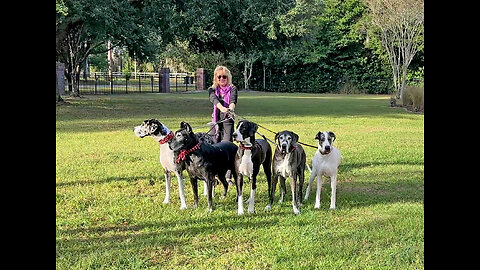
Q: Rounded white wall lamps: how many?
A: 0